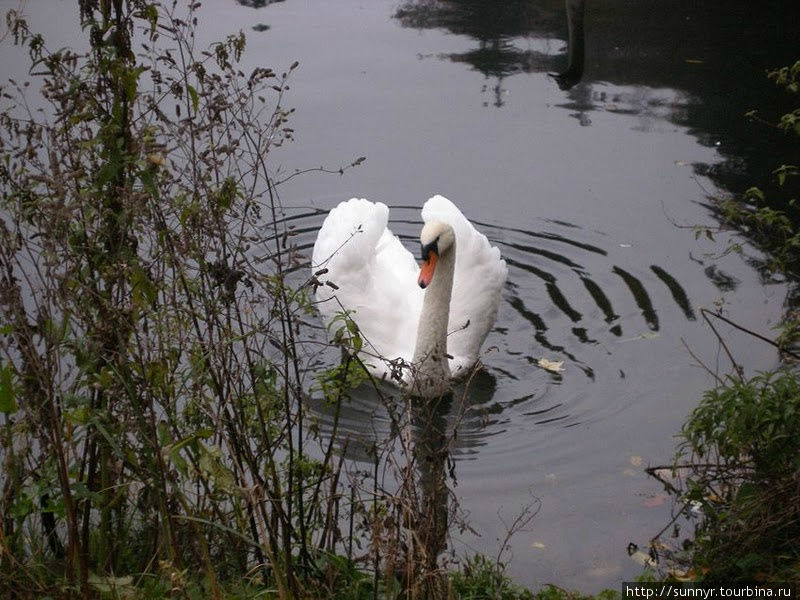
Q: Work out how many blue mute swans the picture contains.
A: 0